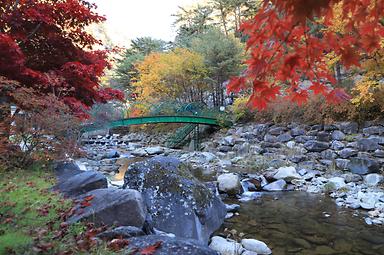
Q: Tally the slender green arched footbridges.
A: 1